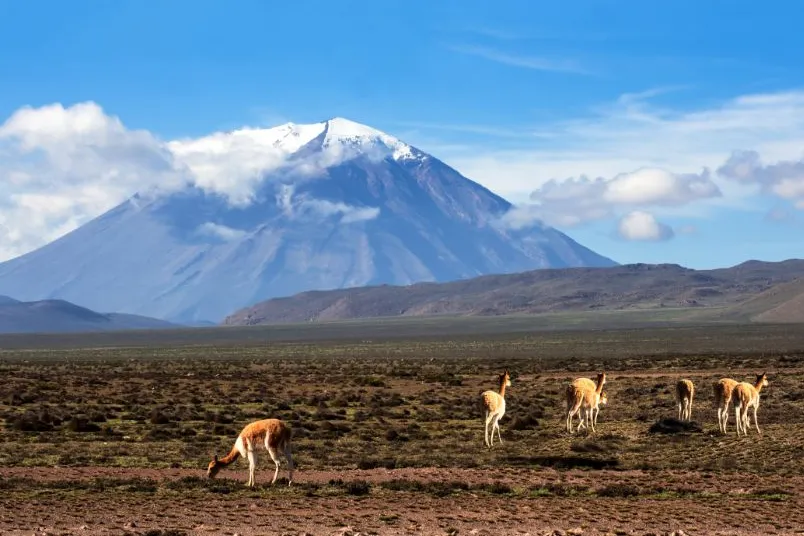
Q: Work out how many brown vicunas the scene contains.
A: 7